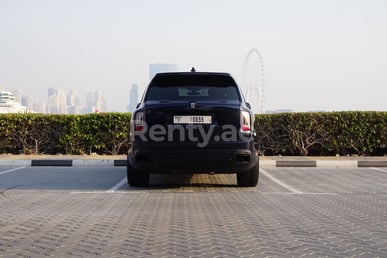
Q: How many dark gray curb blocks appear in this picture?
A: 4